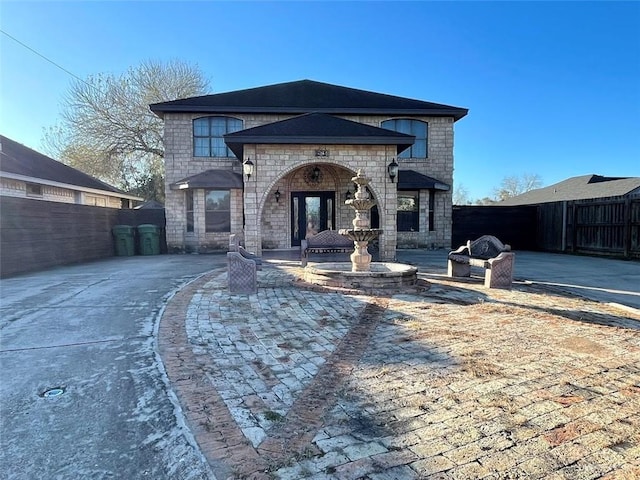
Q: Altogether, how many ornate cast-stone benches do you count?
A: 3